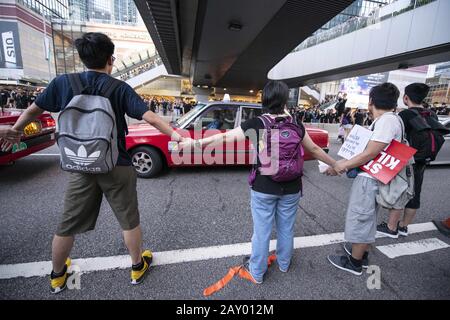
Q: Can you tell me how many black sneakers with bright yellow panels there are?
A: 2